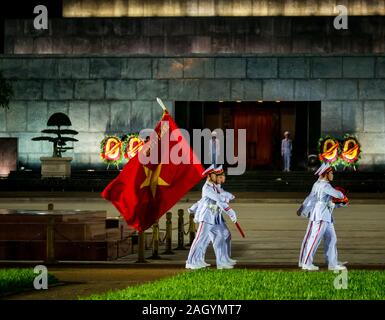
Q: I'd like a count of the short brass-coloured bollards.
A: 6